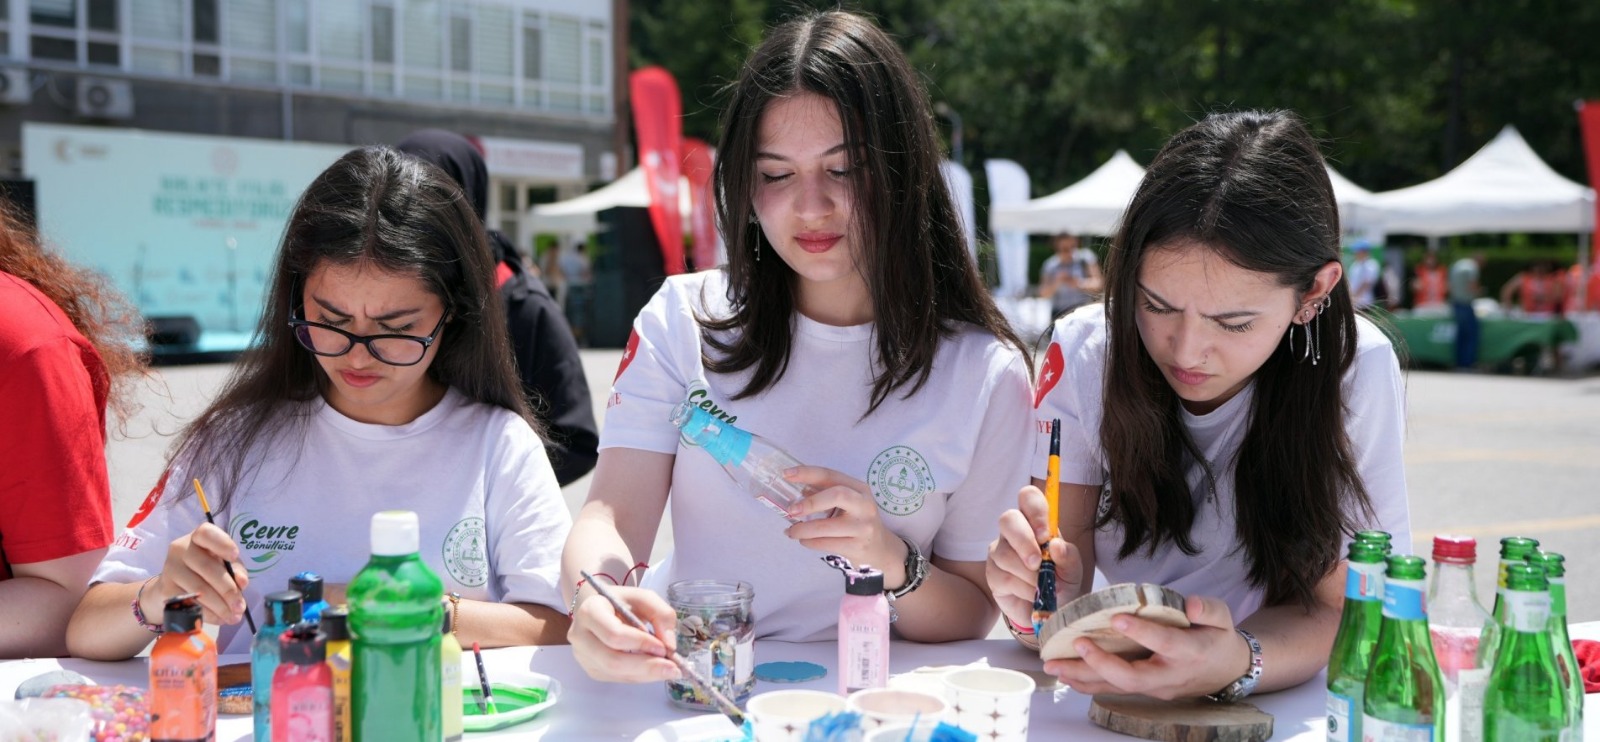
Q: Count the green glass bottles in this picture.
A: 6